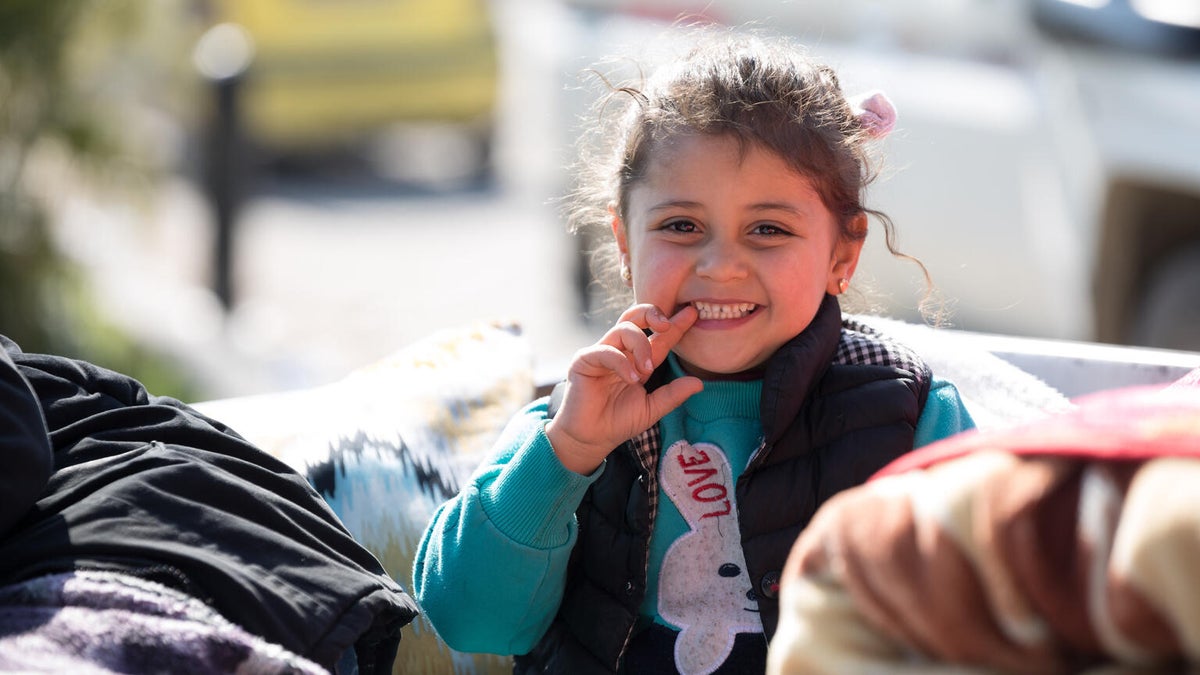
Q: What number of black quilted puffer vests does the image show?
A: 1